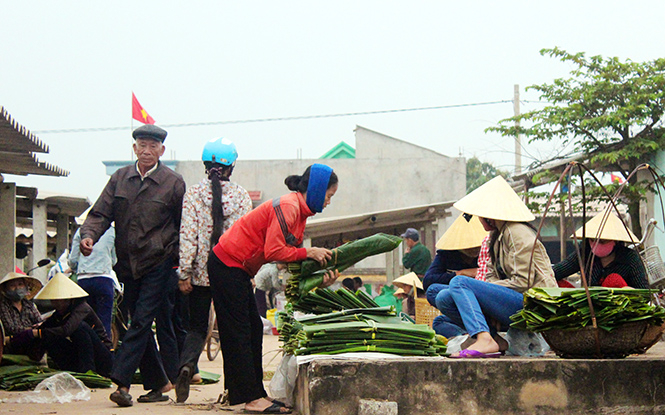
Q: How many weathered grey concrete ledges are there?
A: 1